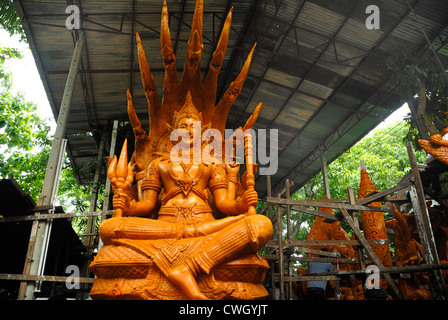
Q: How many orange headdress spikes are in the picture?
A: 7